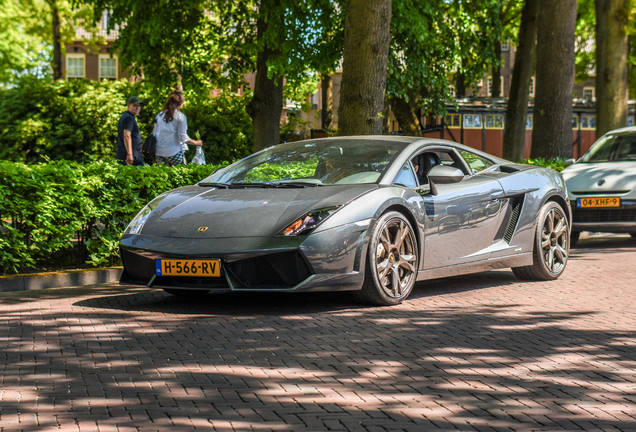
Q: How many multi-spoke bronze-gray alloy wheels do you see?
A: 2